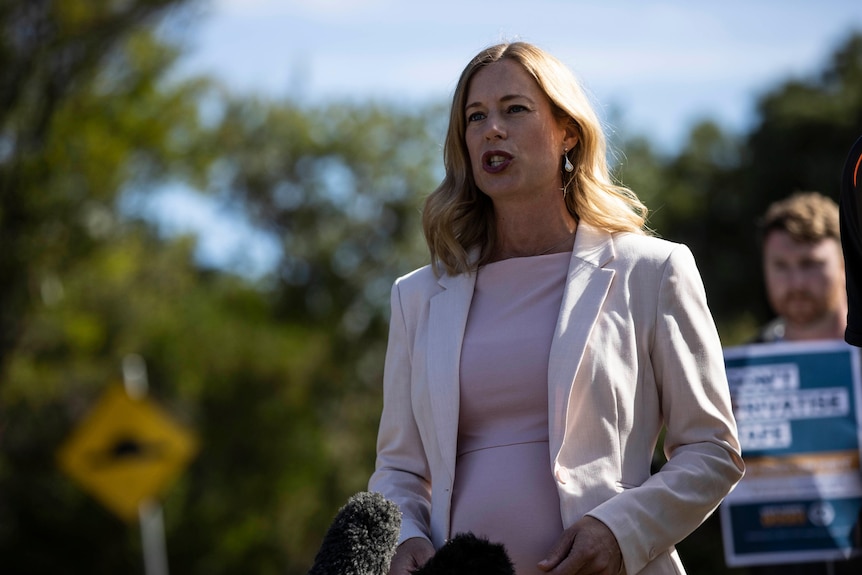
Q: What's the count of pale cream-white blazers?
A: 1